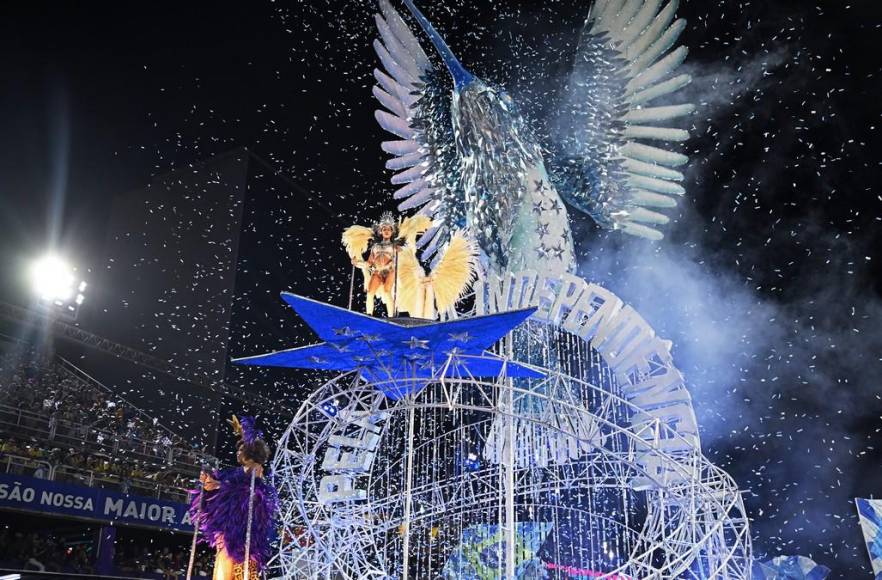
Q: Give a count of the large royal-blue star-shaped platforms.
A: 1